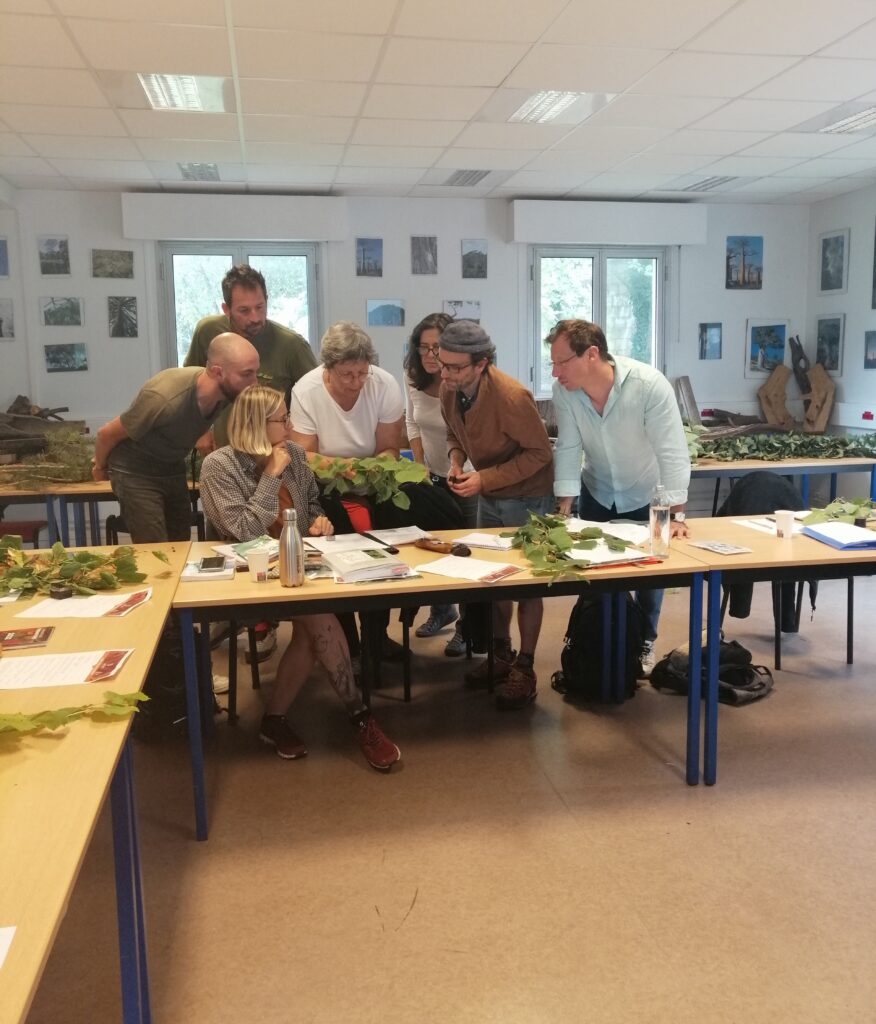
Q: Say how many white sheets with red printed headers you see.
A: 3